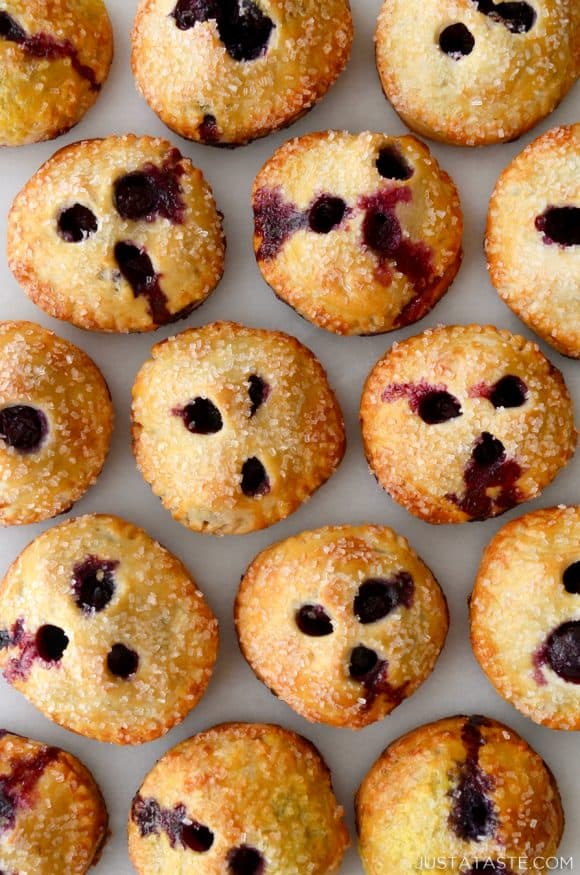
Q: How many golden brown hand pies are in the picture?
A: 15